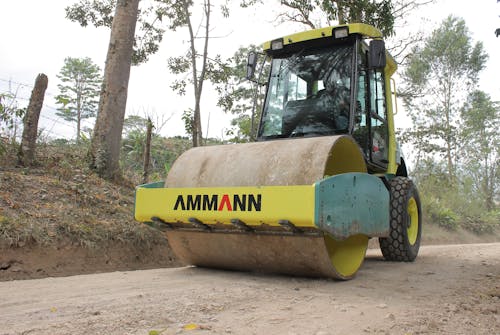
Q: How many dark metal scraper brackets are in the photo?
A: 4